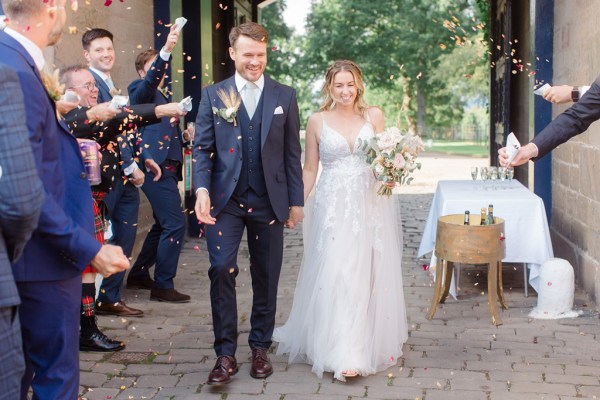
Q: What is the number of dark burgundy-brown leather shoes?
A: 2